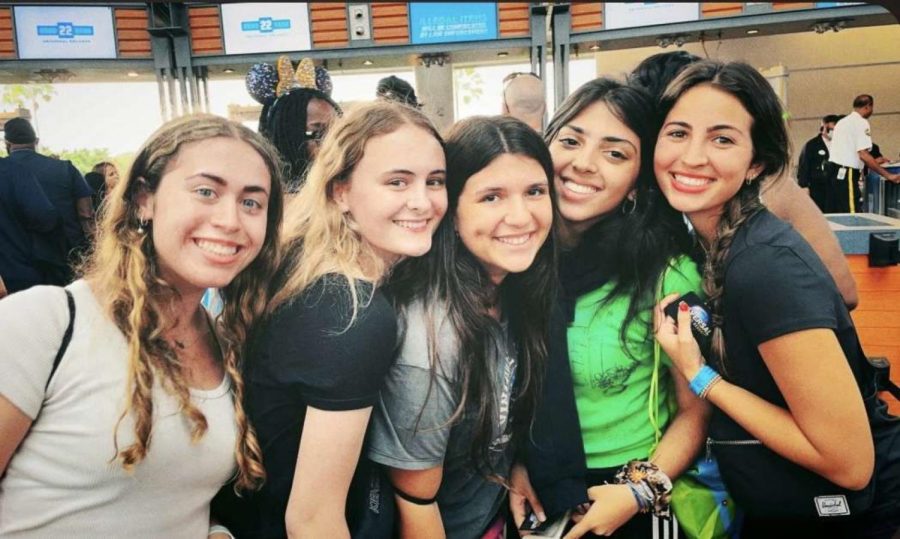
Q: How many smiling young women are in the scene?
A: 5